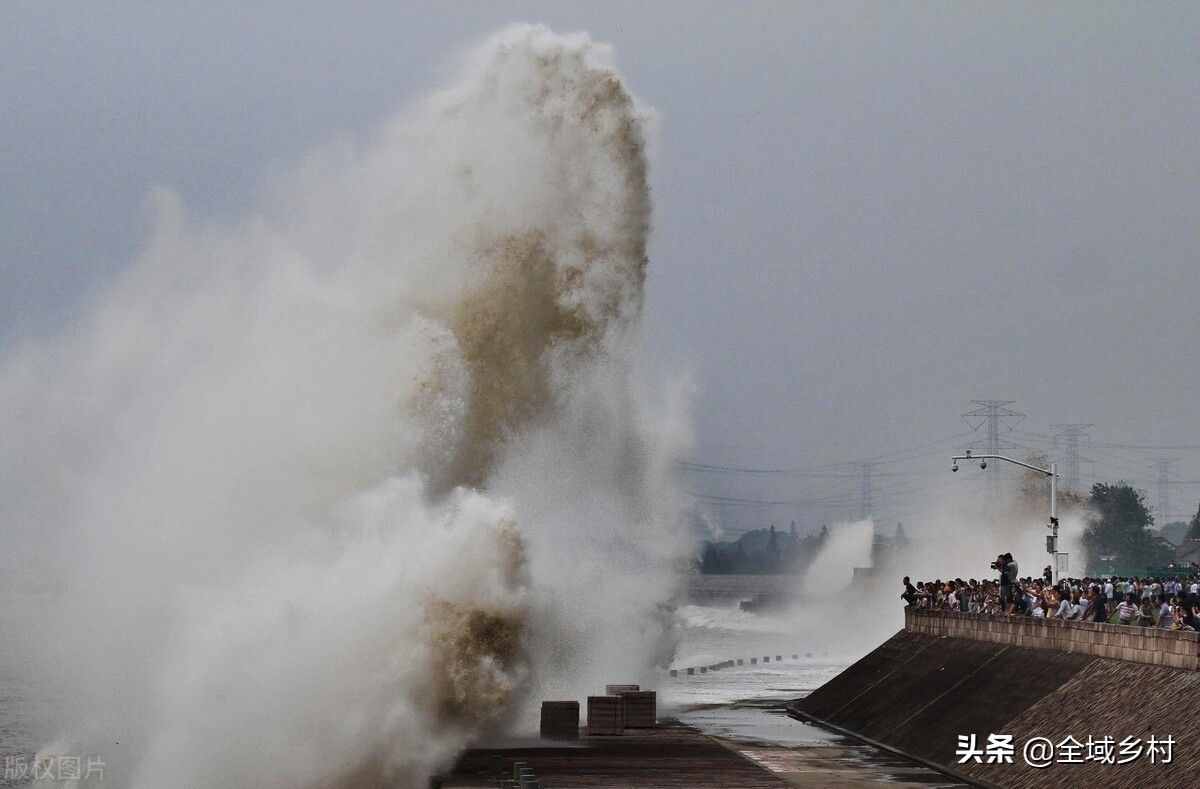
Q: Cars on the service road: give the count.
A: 0